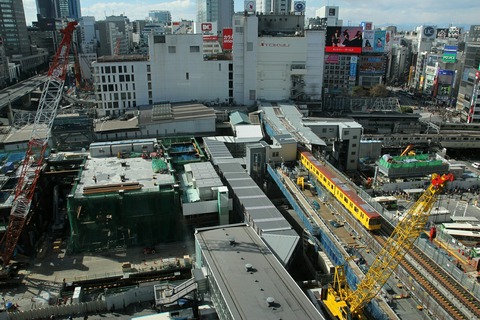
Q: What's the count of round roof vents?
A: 3